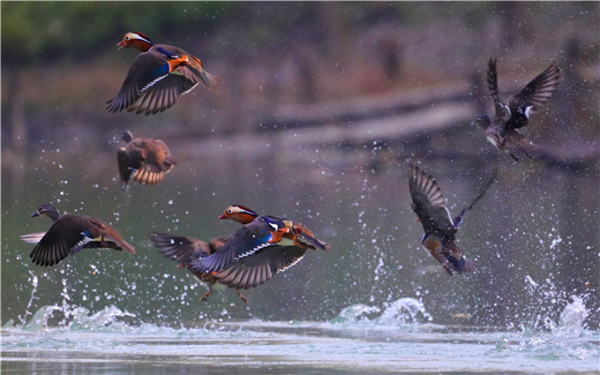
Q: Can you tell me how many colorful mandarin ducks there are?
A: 2